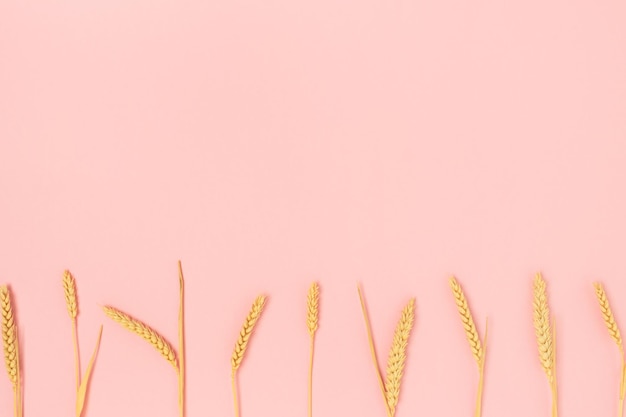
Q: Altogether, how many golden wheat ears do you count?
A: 9